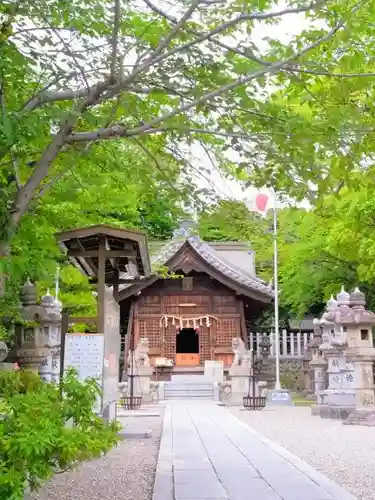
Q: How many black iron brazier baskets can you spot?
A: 2